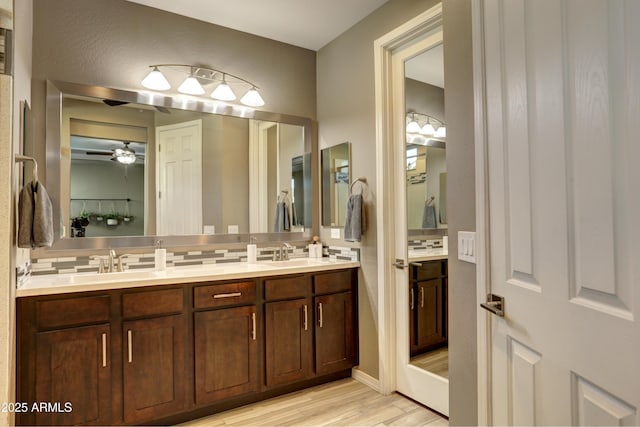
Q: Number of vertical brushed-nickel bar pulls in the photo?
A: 5